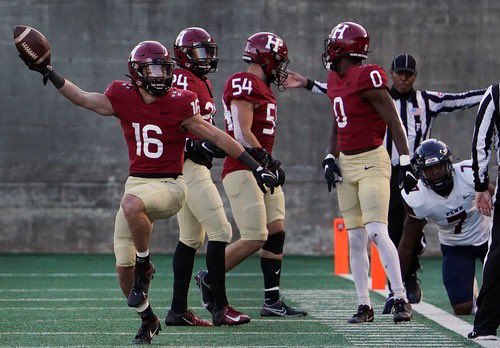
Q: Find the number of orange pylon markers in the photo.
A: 2